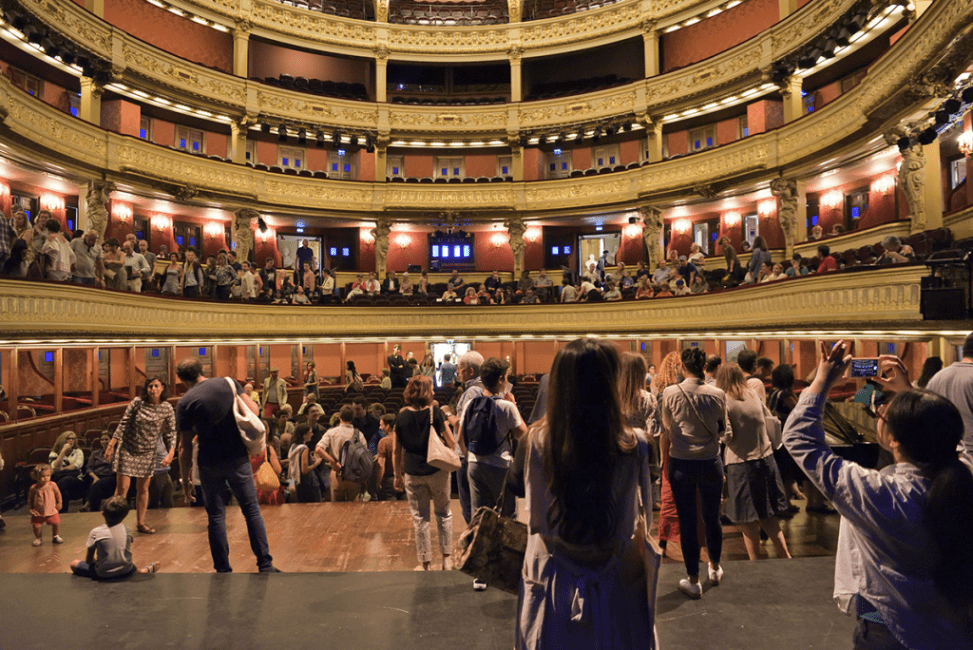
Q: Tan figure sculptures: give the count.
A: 7